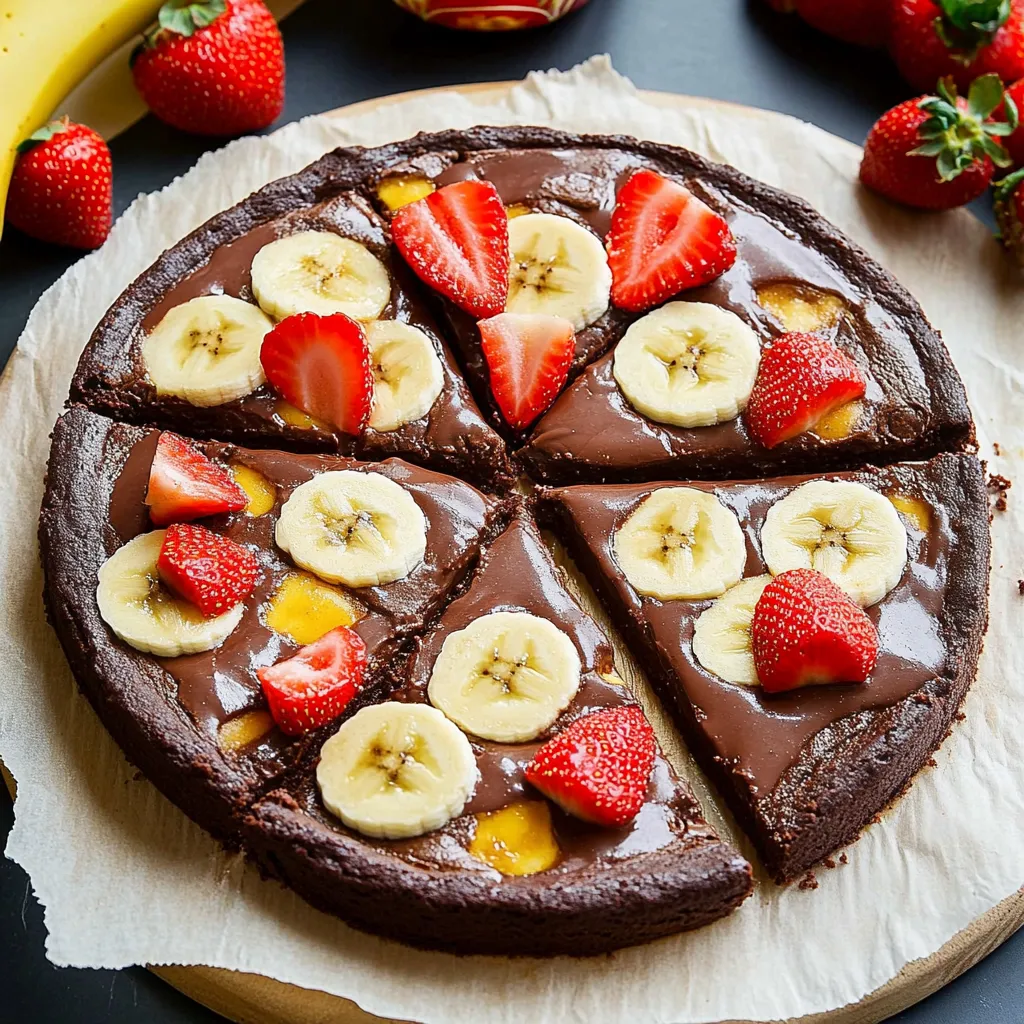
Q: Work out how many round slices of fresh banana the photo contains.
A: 12